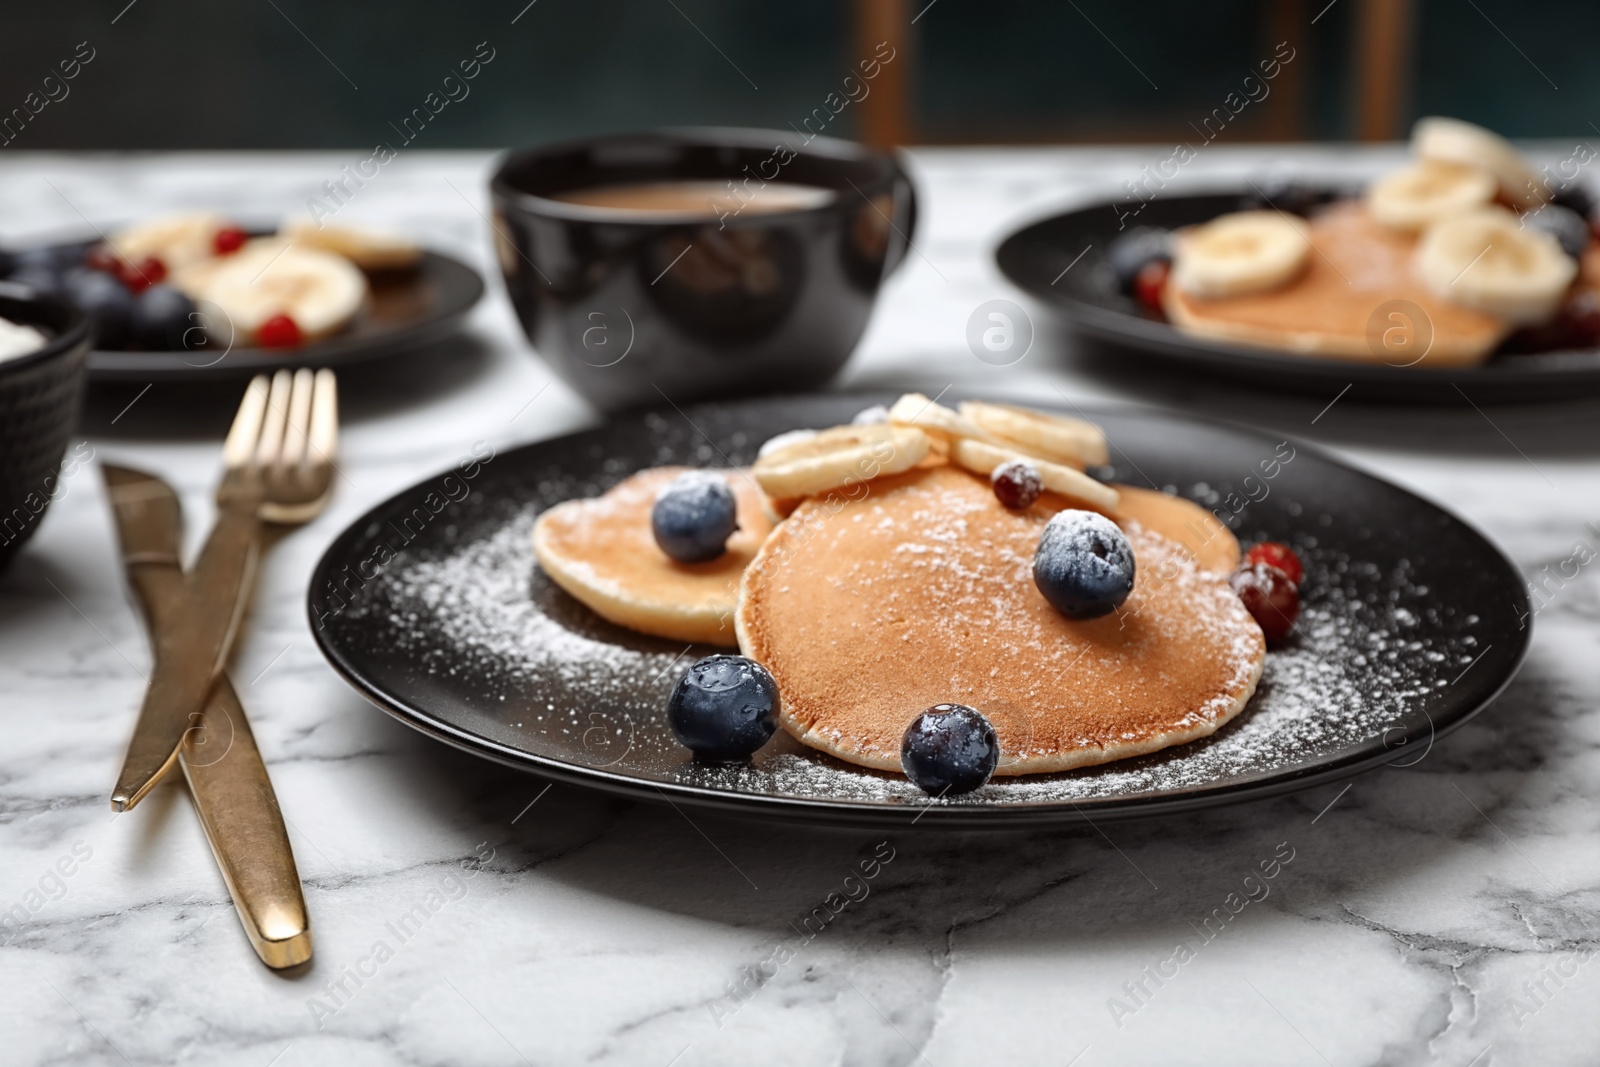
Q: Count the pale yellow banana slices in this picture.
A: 11